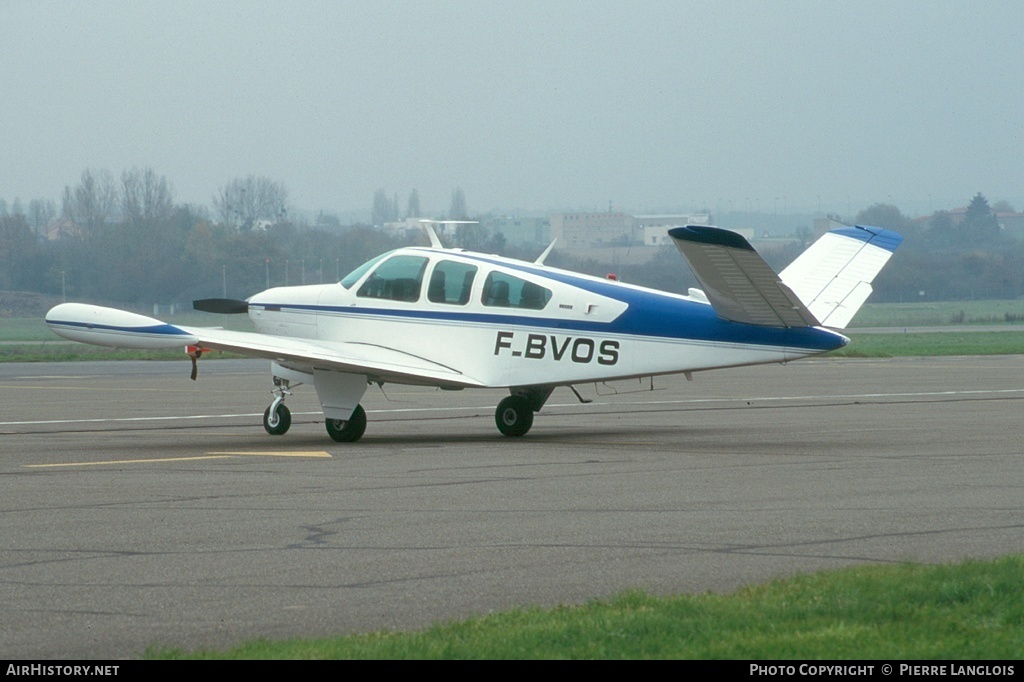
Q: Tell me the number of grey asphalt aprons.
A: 1